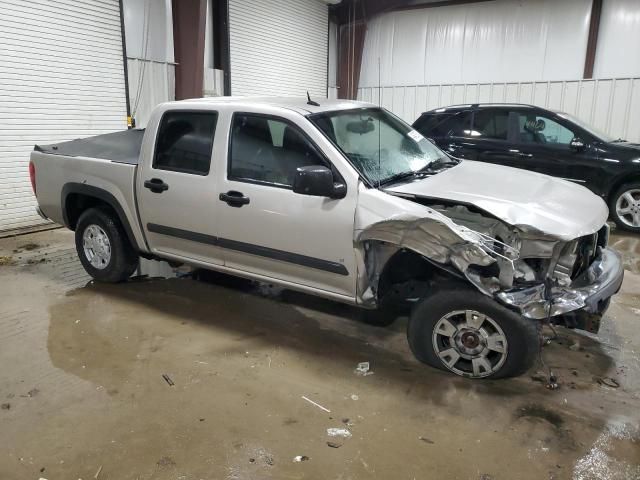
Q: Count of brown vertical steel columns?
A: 3